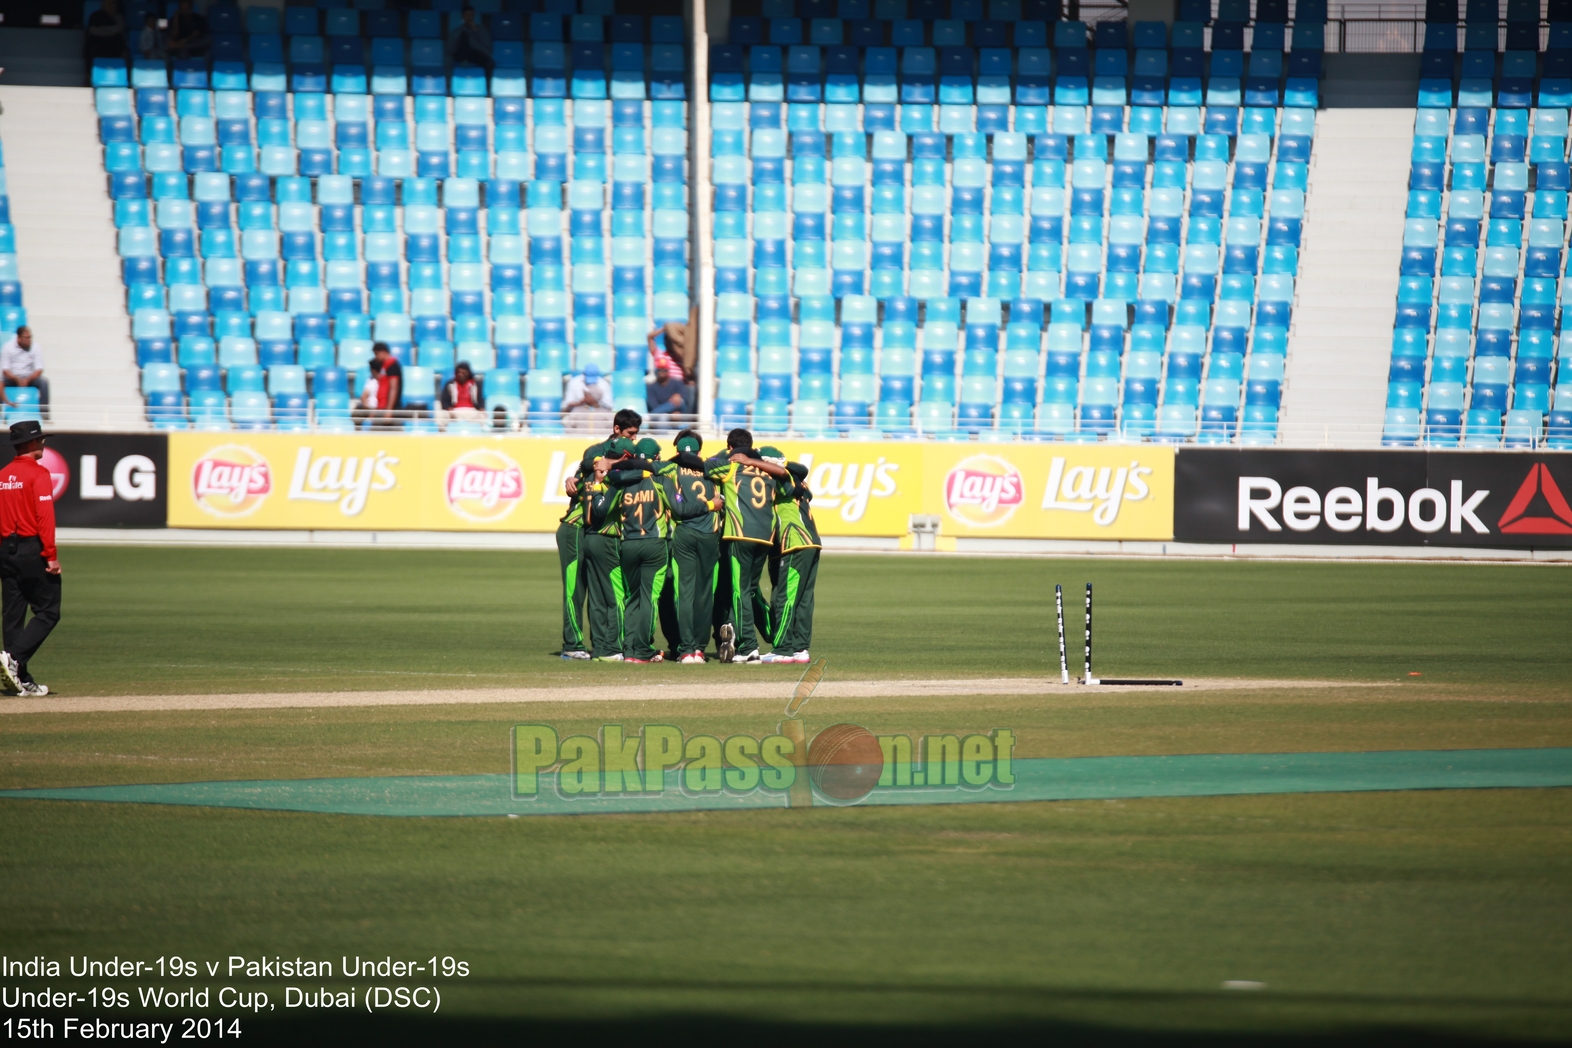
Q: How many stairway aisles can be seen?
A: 2